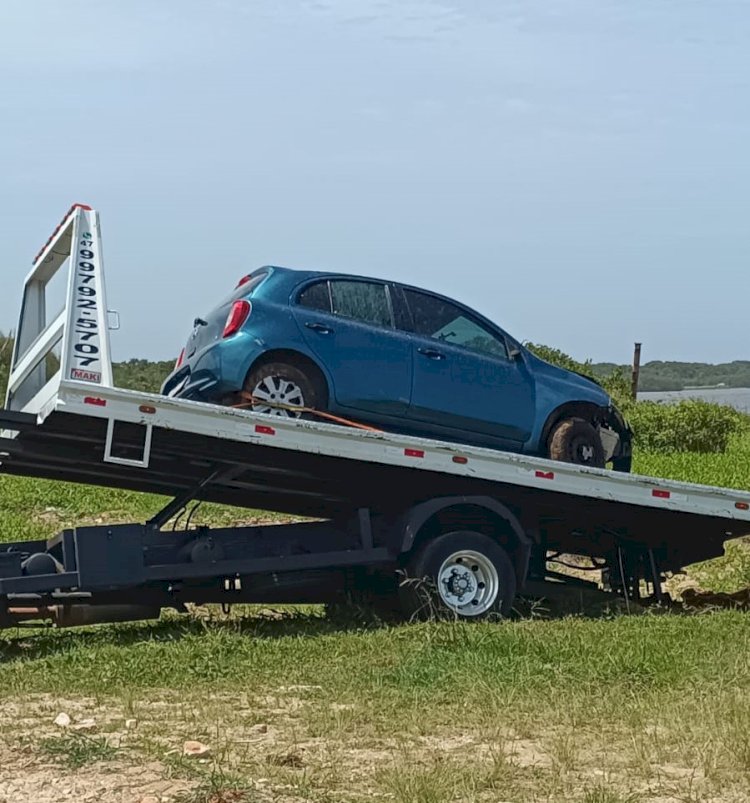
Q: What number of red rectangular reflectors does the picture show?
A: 5